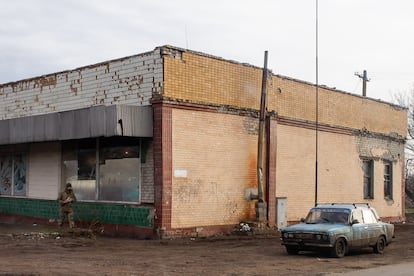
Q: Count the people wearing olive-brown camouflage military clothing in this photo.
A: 1